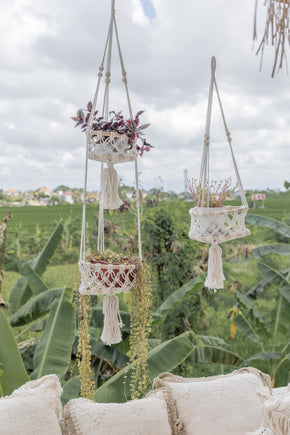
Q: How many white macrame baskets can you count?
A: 3